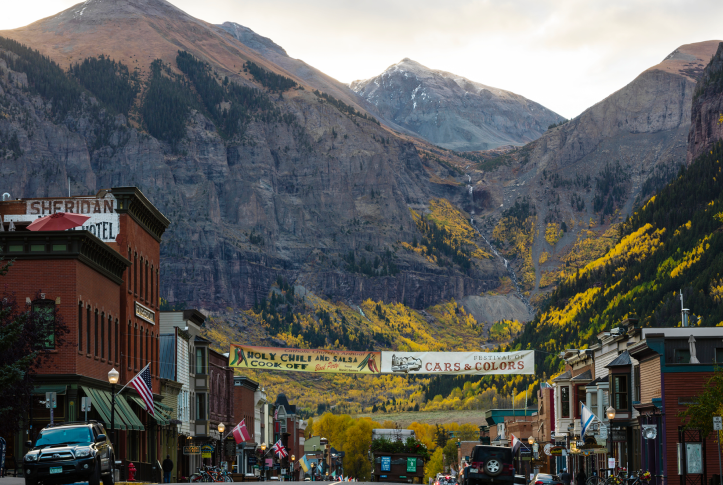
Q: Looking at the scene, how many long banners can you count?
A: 2